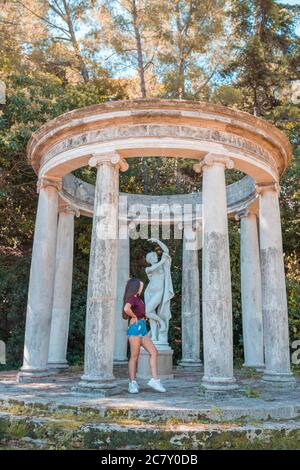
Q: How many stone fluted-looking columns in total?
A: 8